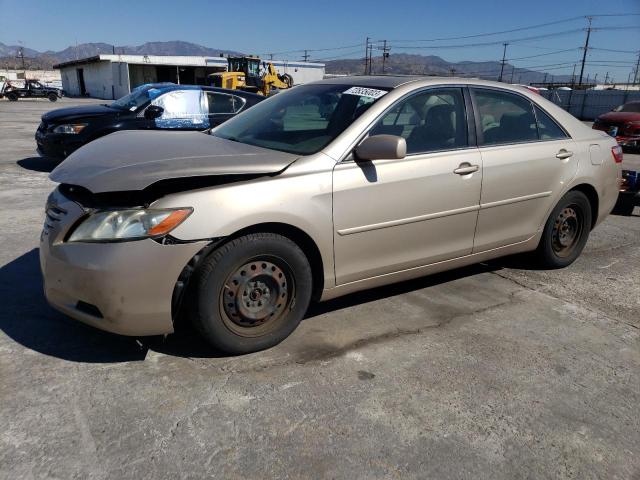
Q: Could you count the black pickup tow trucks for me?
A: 1